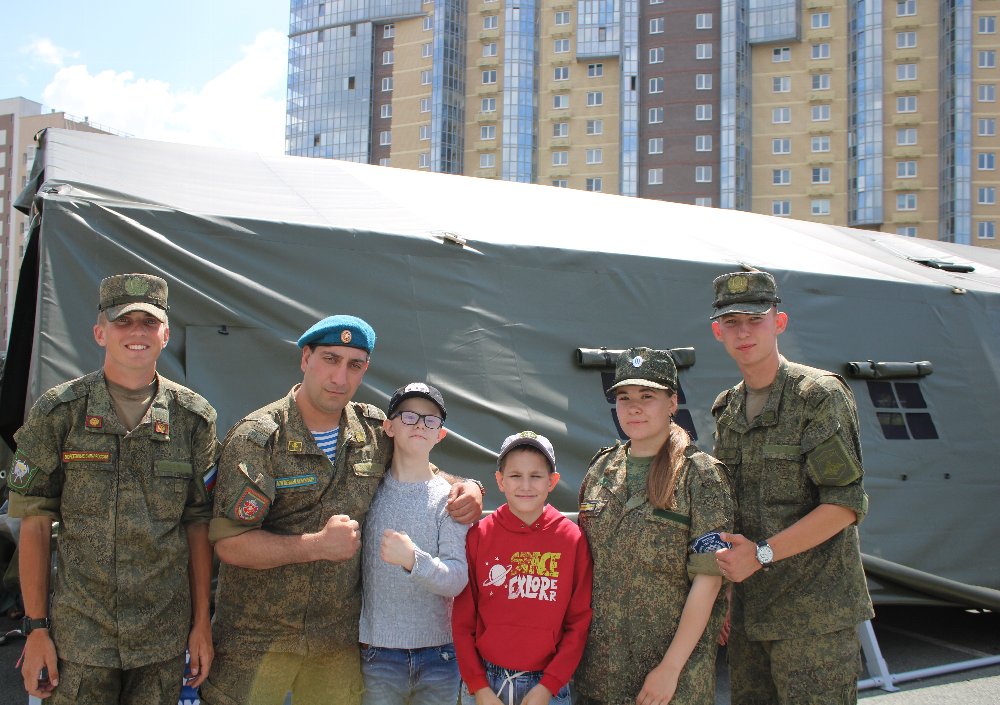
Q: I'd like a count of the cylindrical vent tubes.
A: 2